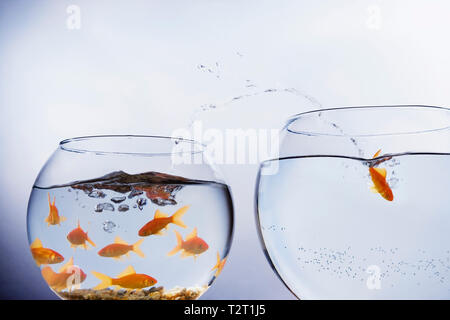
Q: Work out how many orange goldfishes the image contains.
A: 10